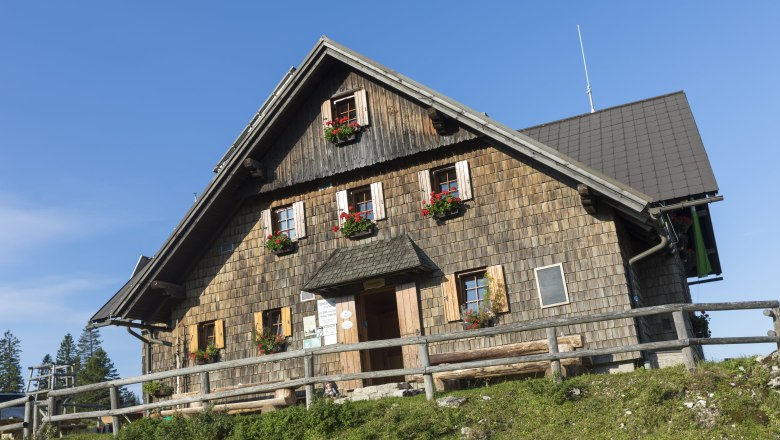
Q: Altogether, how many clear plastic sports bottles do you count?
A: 0